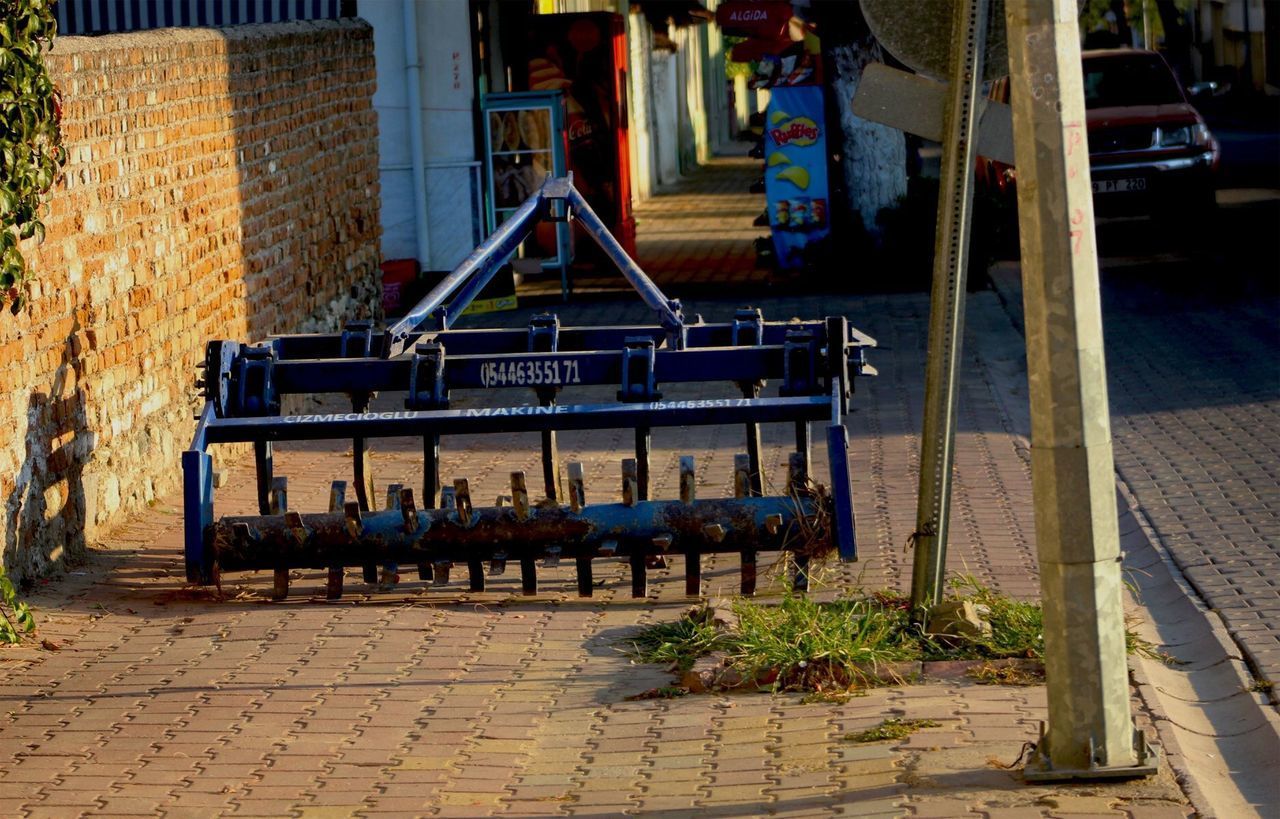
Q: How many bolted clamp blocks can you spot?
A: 7